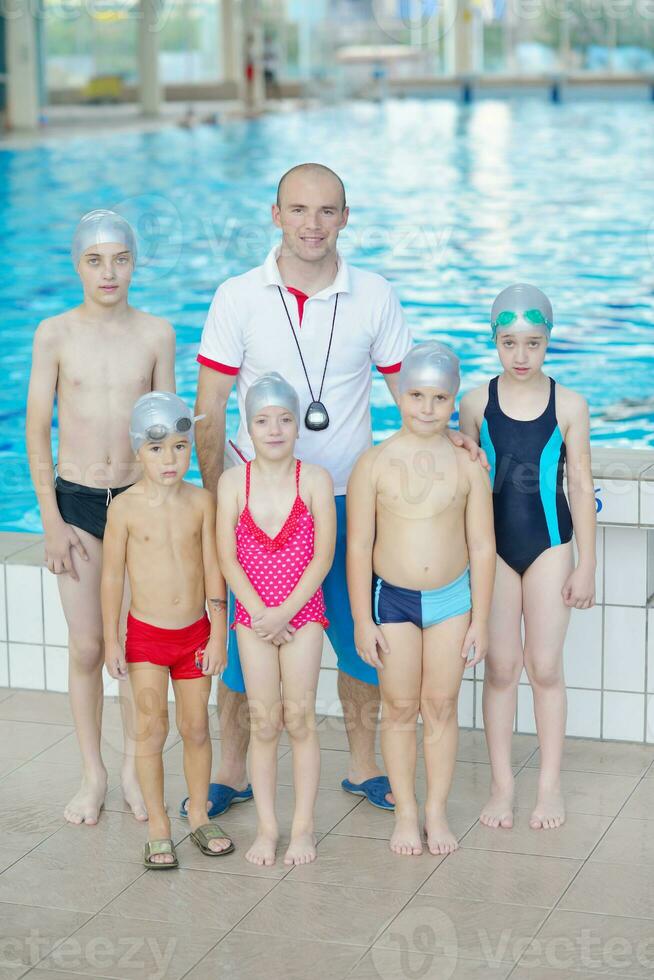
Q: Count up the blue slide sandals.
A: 2